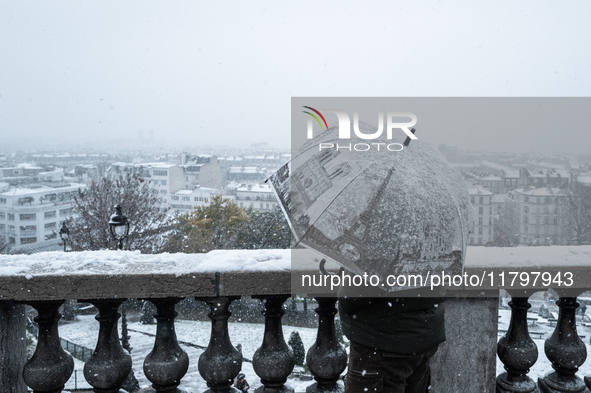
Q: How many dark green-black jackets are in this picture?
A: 1